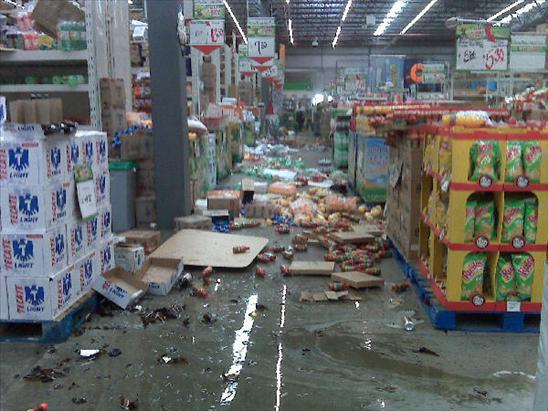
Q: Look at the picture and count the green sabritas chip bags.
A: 10